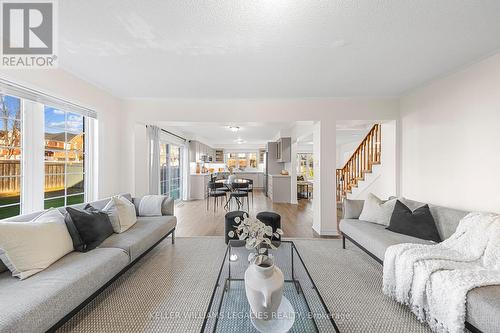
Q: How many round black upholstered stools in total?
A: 2